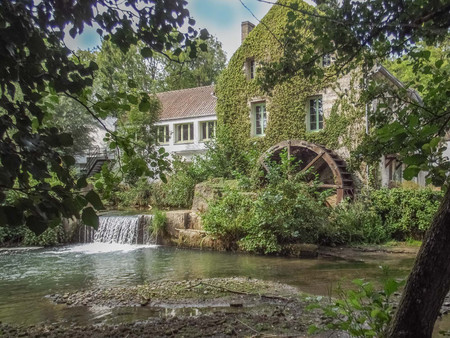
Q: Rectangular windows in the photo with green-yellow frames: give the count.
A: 3